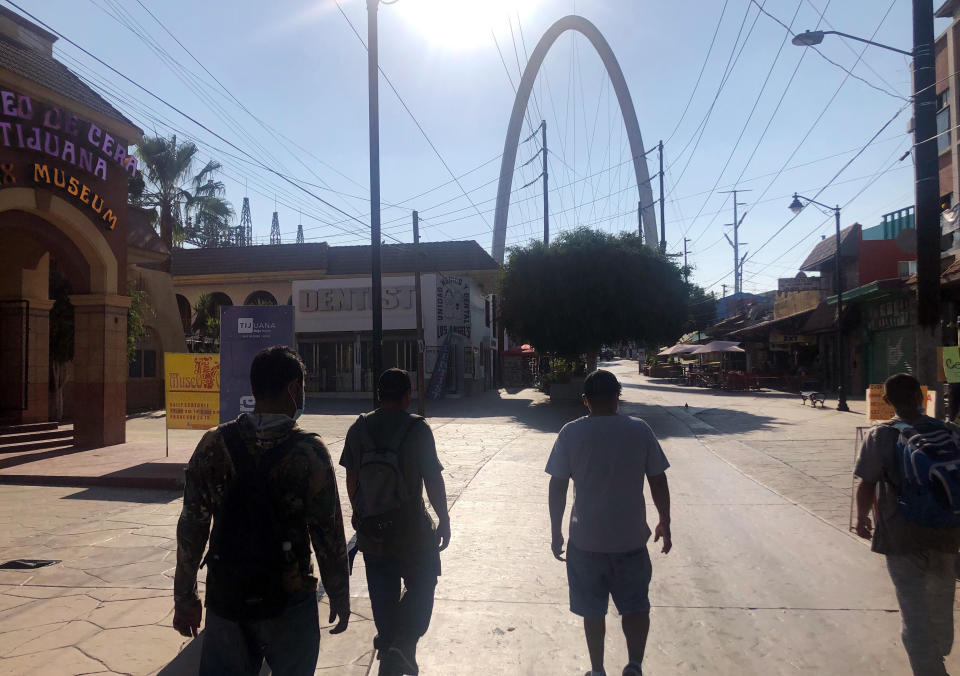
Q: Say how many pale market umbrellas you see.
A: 2